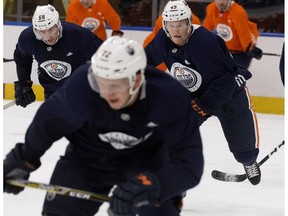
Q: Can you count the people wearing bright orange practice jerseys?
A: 3